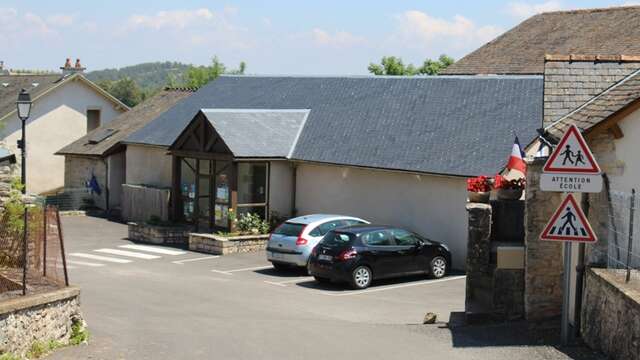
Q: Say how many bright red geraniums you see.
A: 2